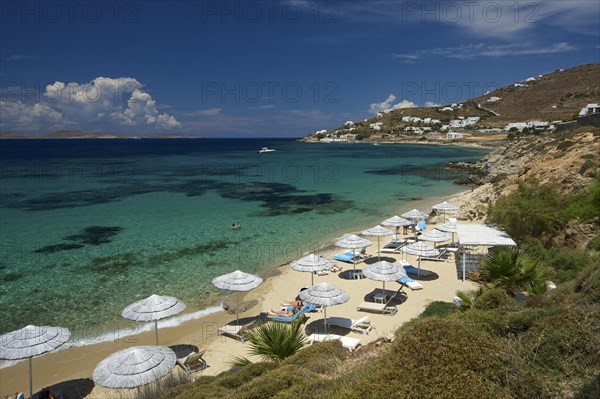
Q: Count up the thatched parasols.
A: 15